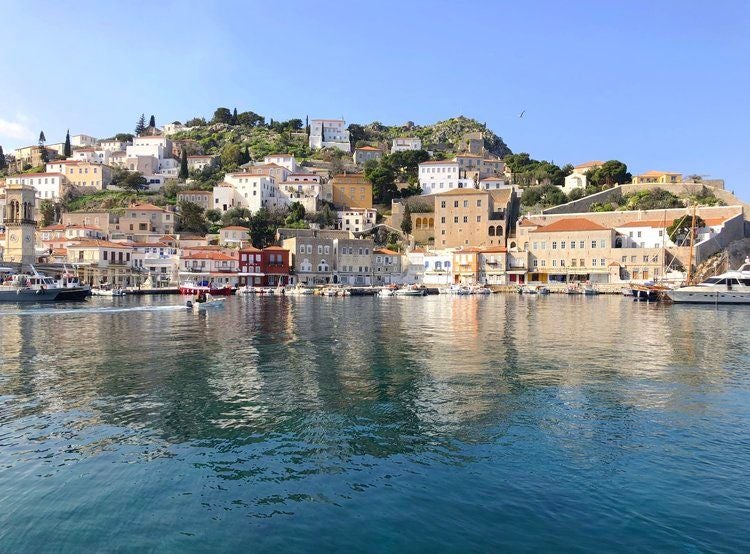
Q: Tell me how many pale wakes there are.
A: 1